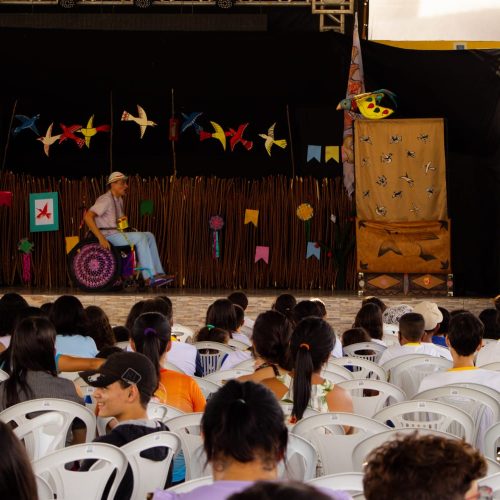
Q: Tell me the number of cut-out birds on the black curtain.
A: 9